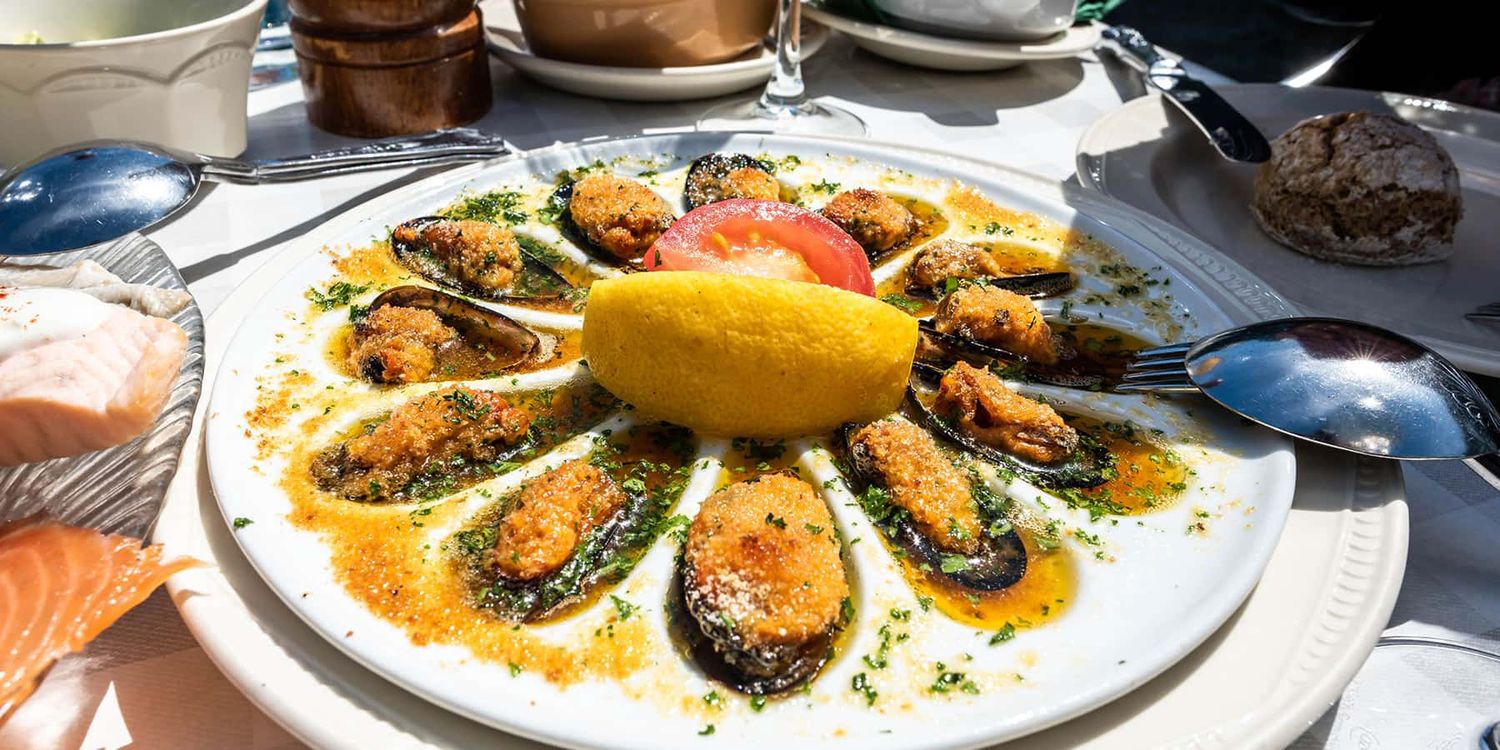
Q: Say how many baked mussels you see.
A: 12